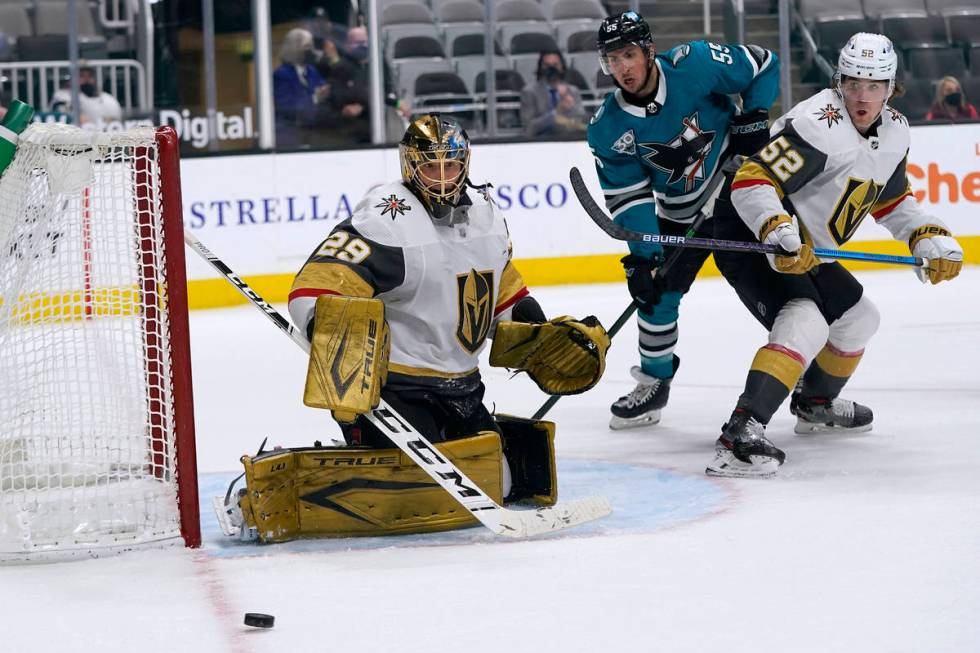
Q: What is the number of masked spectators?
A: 5